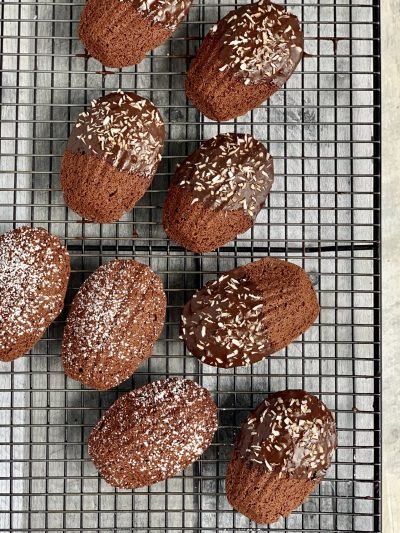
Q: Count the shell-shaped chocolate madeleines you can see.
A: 9